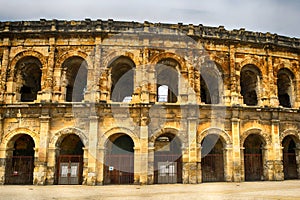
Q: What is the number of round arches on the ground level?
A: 7